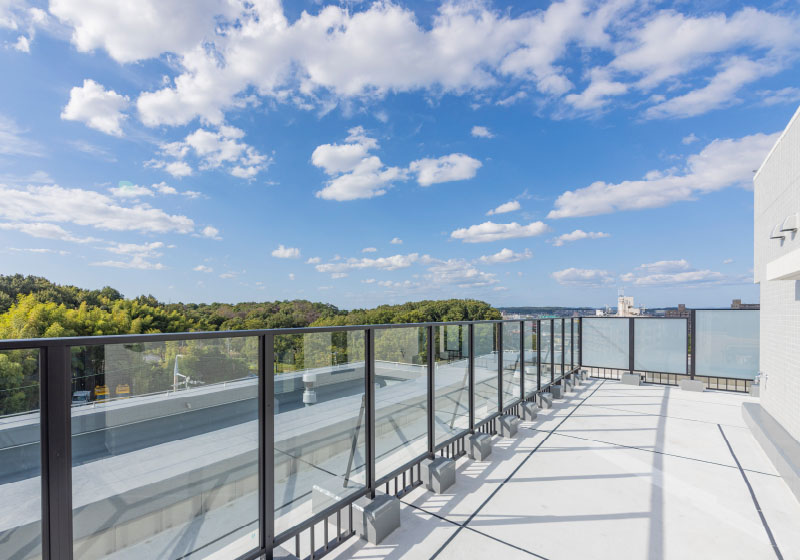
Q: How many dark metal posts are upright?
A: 14